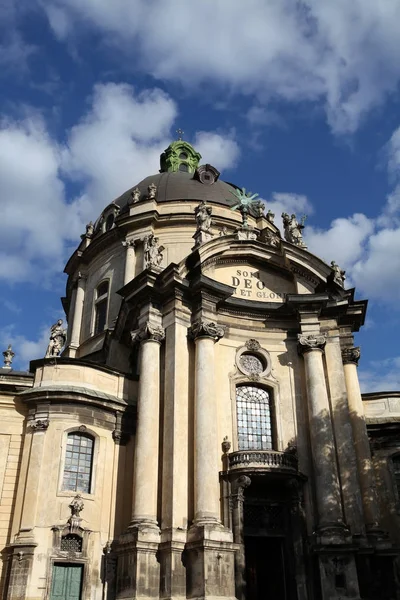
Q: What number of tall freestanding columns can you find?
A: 4